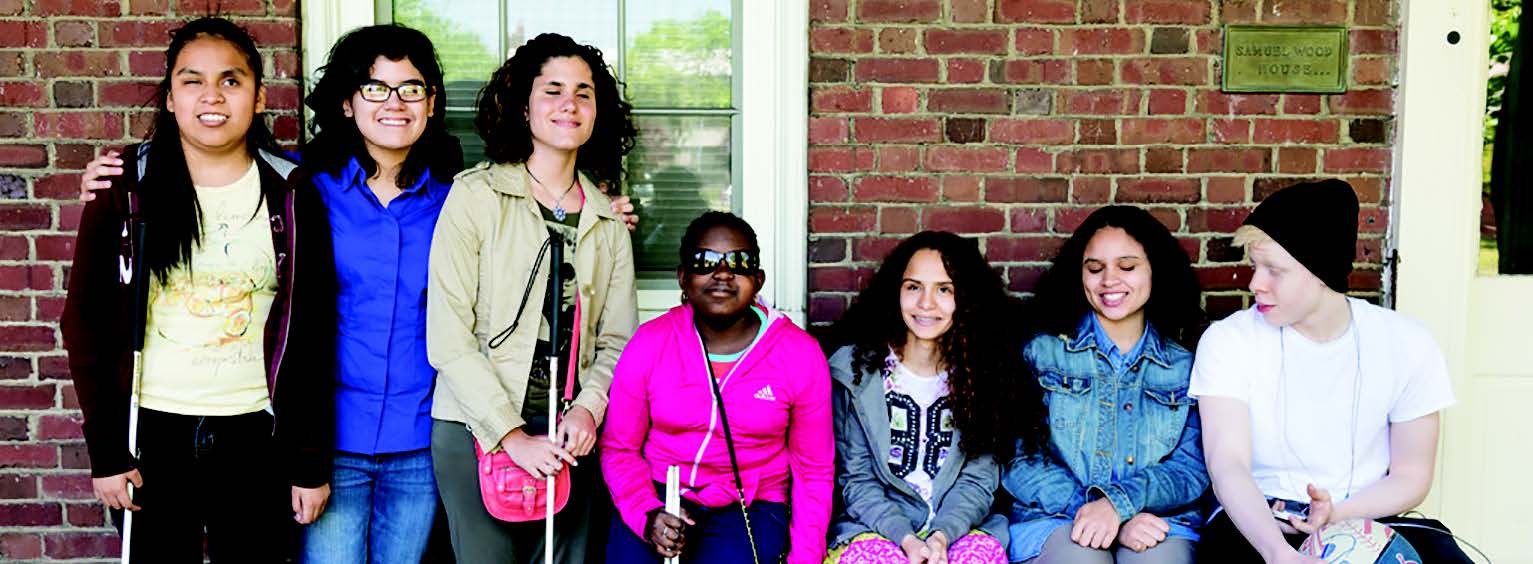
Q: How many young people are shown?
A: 7